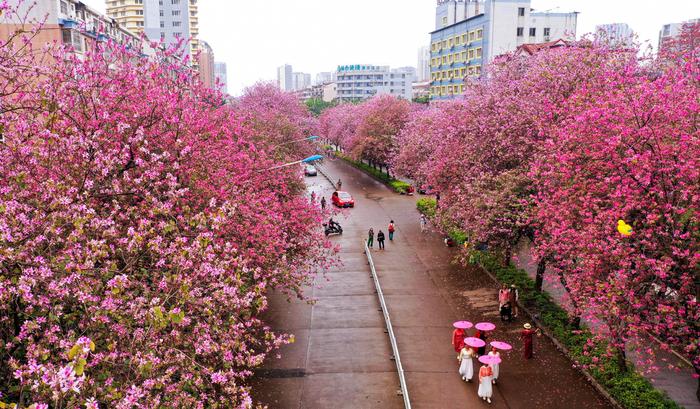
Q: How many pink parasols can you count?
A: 5